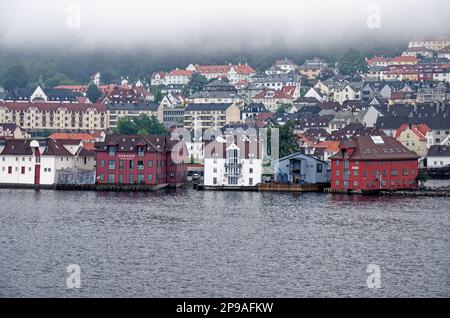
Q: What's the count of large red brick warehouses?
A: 2